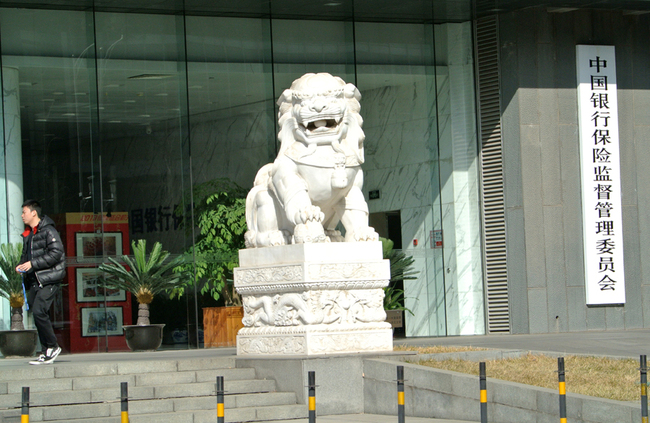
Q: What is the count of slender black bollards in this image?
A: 8